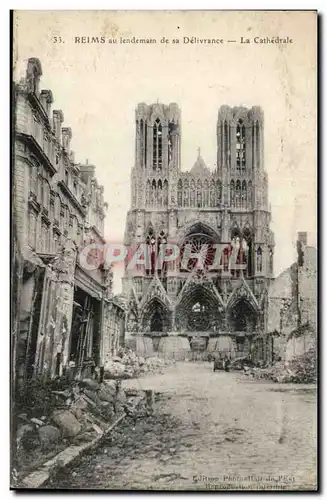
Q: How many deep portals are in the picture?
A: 3